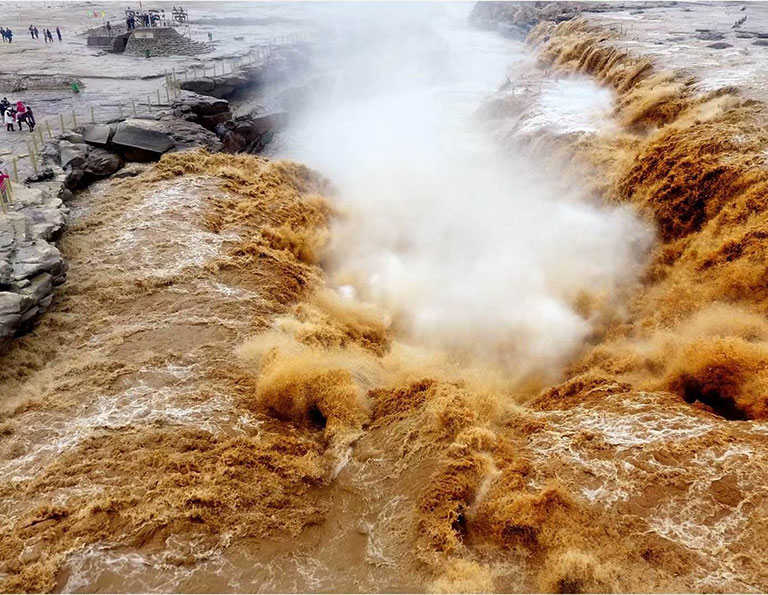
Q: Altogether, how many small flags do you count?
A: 3